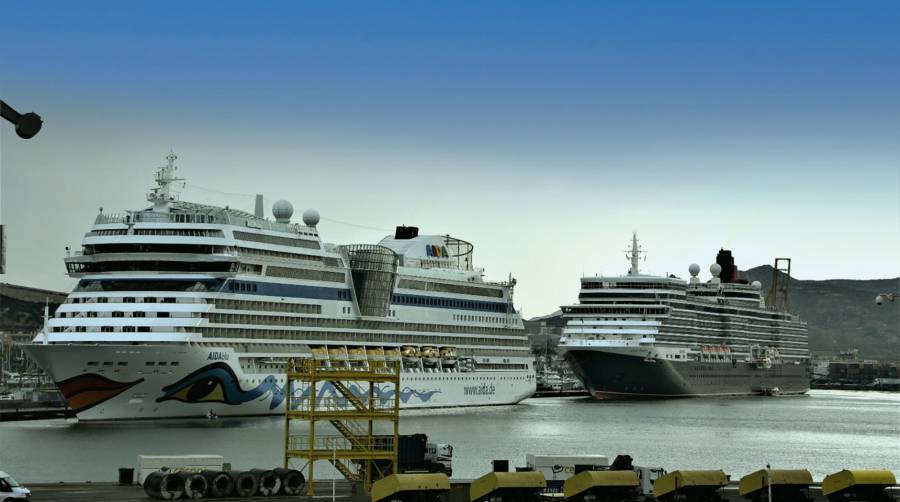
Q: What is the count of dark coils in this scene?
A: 6